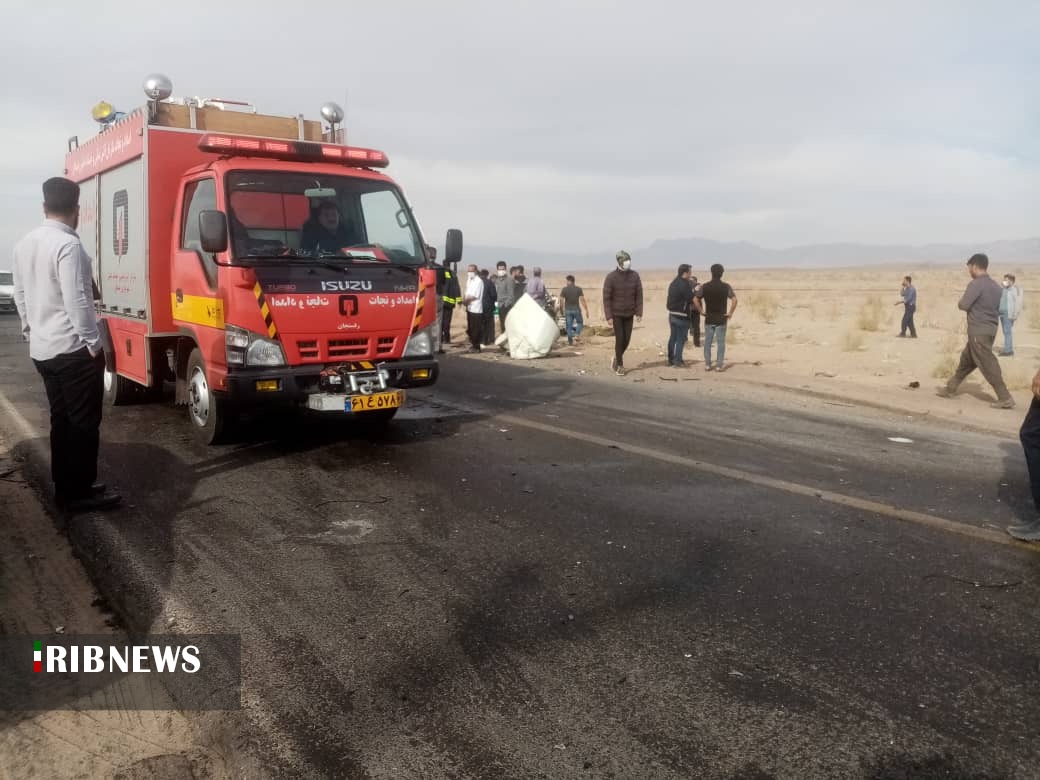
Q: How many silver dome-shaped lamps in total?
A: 2